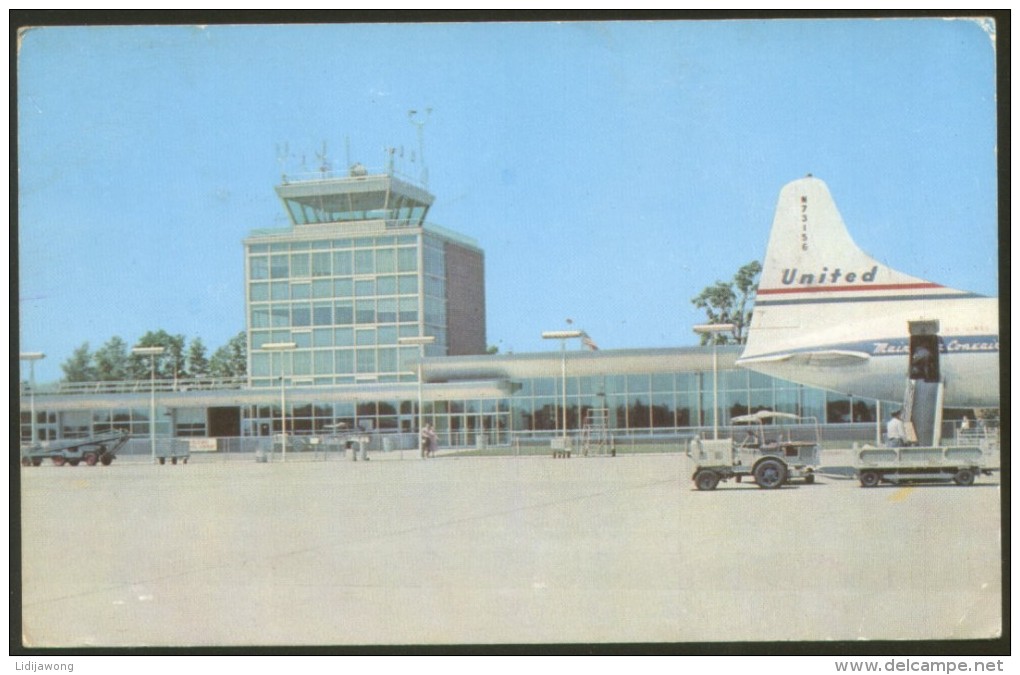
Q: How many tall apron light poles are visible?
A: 6